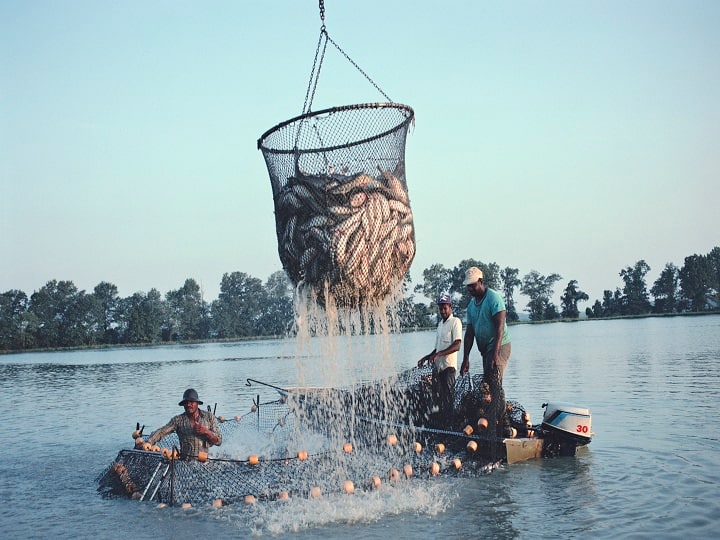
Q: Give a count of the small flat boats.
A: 1